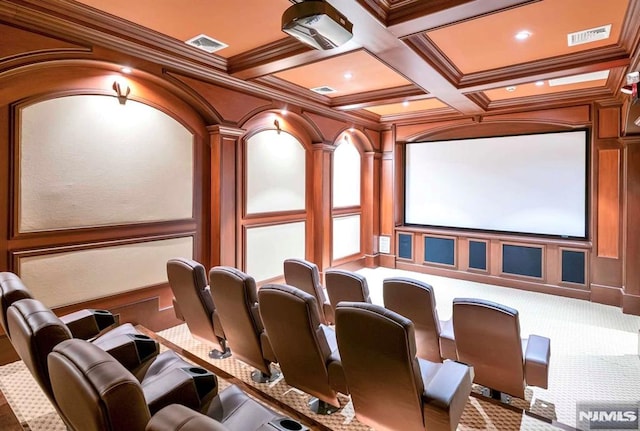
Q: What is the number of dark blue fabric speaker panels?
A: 5